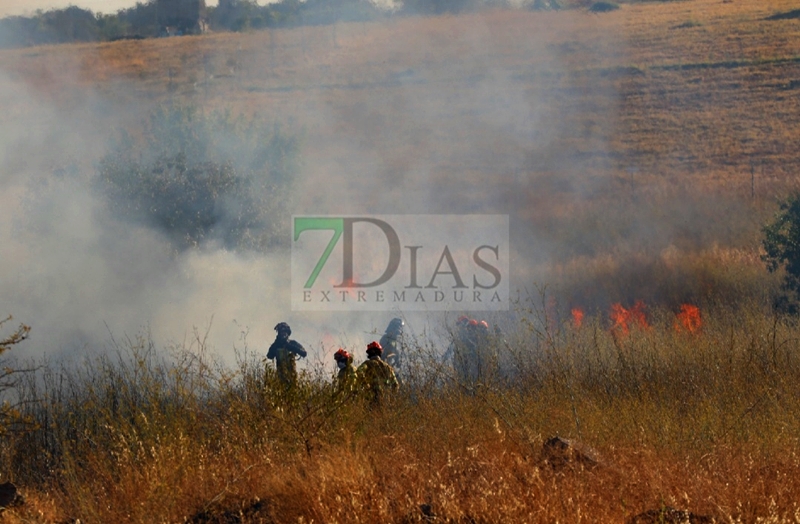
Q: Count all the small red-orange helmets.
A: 5